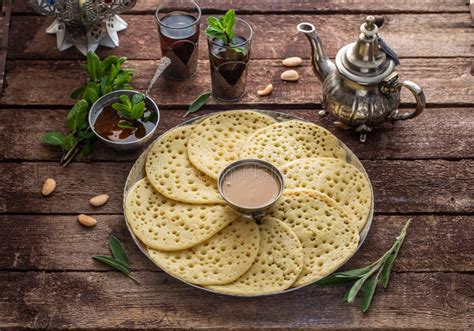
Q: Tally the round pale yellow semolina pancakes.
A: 8